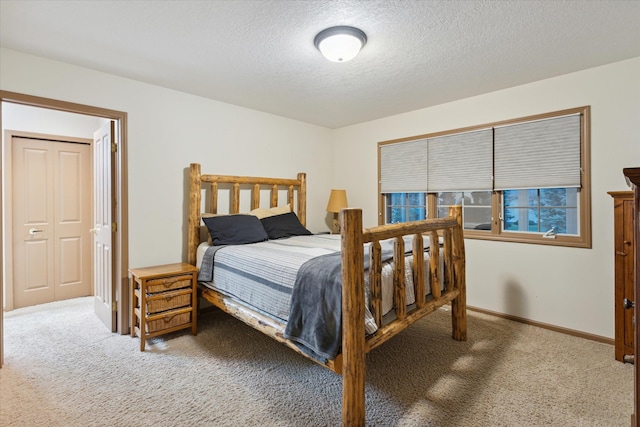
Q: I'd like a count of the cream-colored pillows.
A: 2